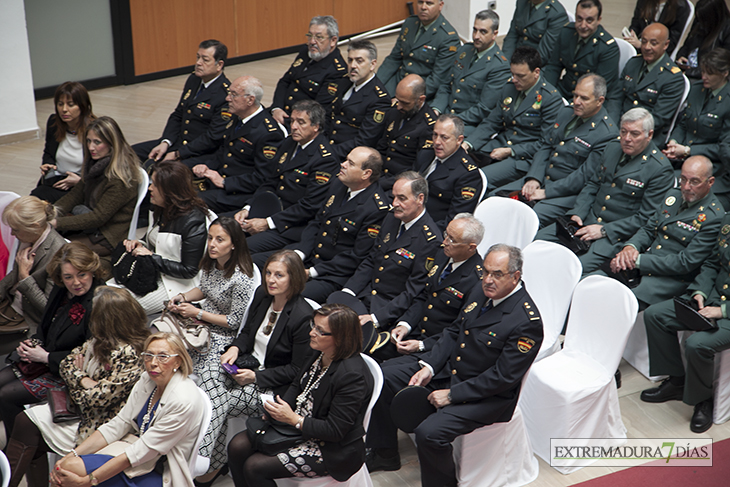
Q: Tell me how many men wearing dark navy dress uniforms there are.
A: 11